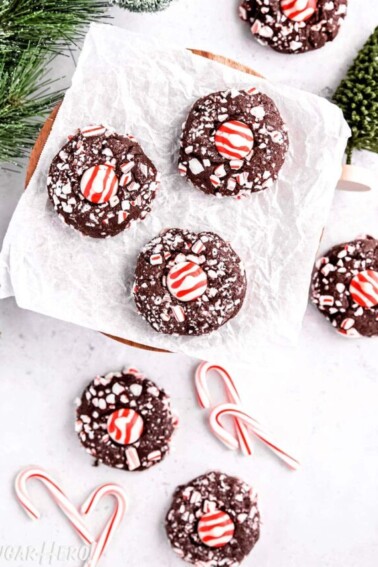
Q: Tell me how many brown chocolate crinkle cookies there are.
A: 7